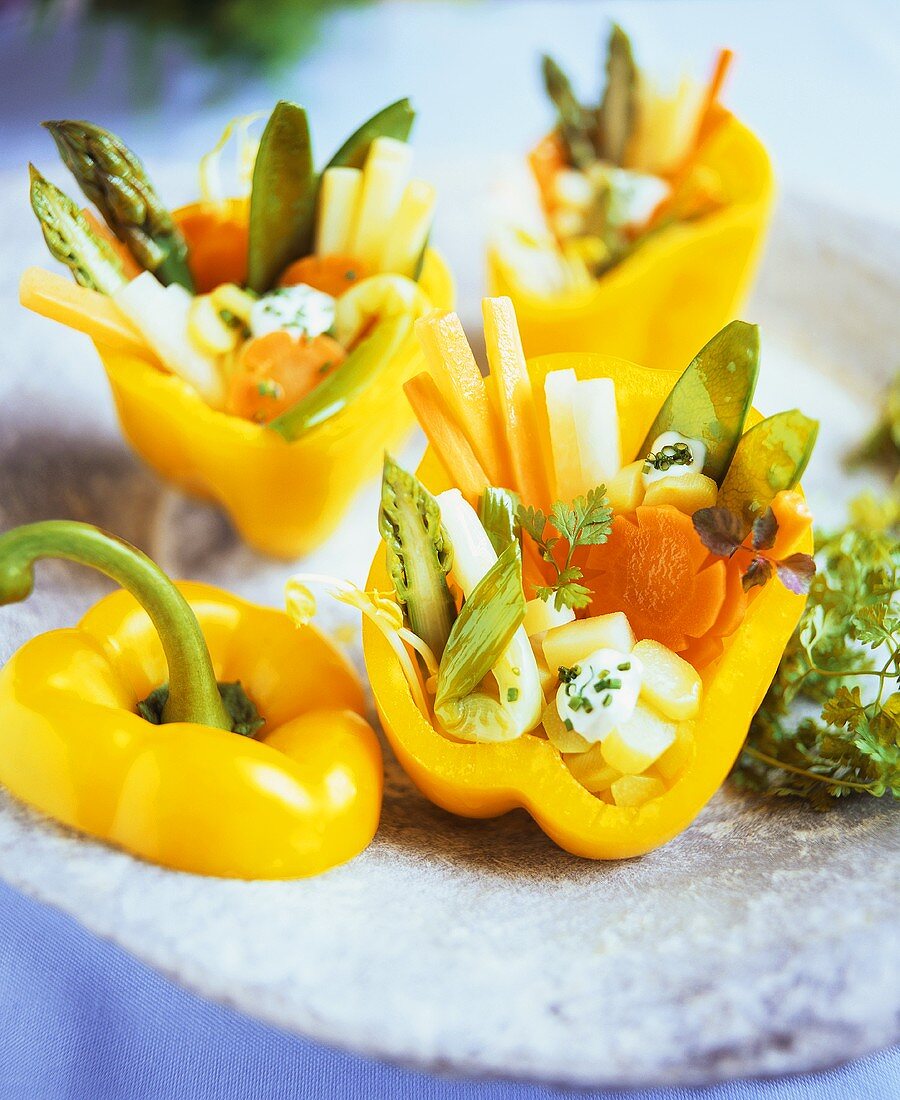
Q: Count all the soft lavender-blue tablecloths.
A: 1